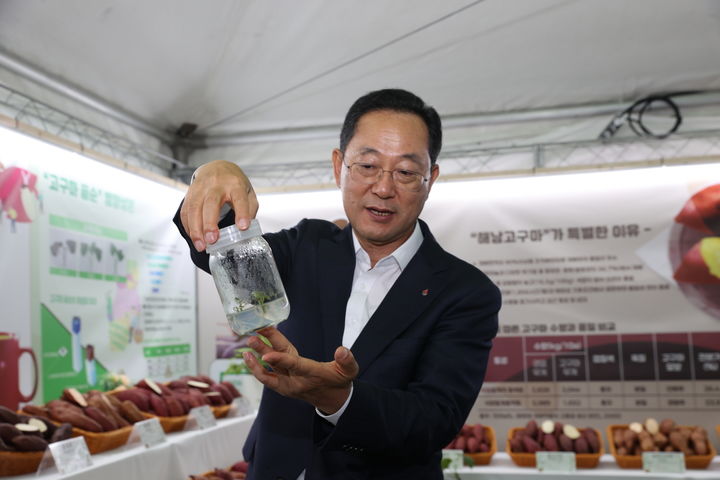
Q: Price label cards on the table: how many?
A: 7